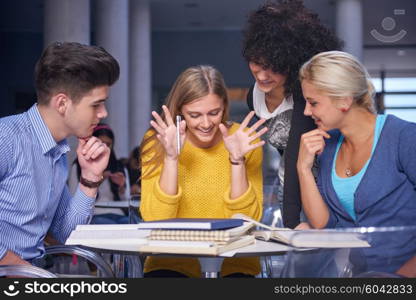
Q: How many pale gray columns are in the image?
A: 4